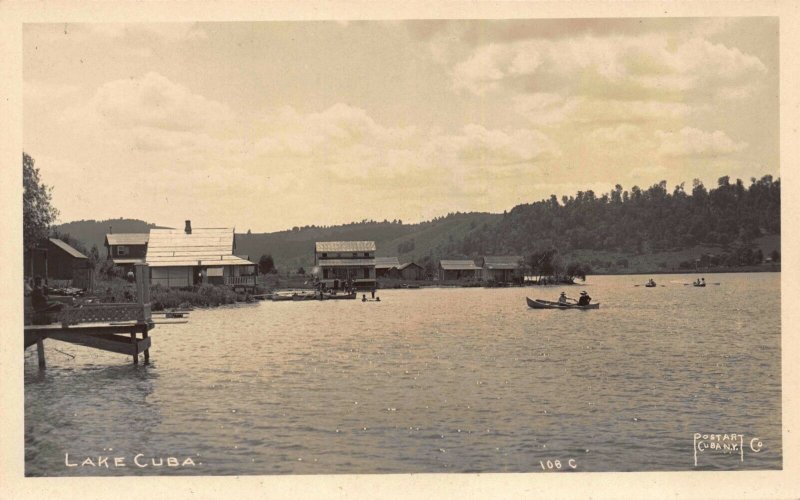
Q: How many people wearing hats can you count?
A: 2